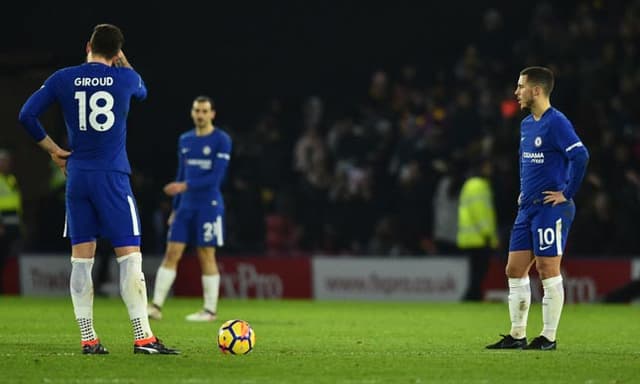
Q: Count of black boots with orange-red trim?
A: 2